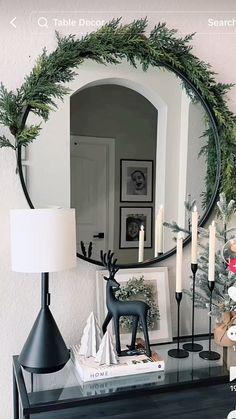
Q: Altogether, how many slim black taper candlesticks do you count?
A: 3